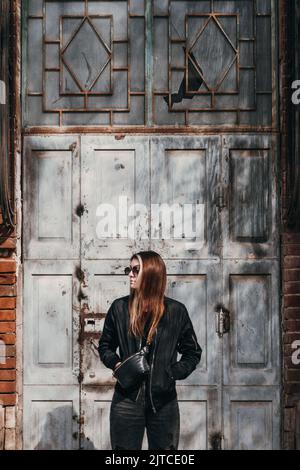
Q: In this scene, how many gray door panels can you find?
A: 12